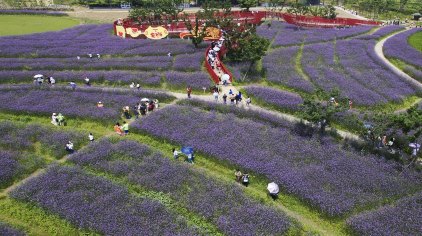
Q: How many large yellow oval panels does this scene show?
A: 1